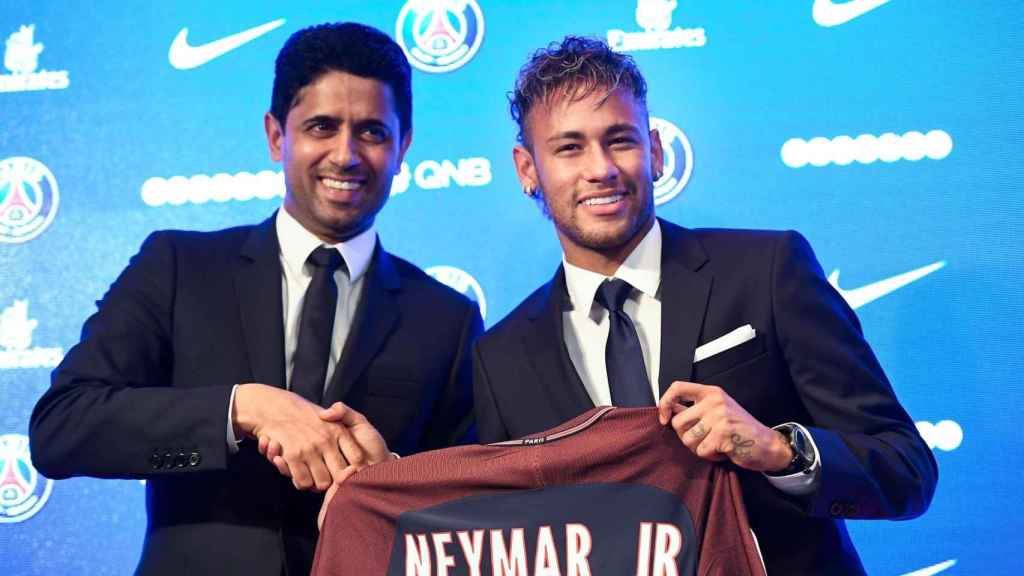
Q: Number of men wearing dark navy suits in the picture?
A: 2